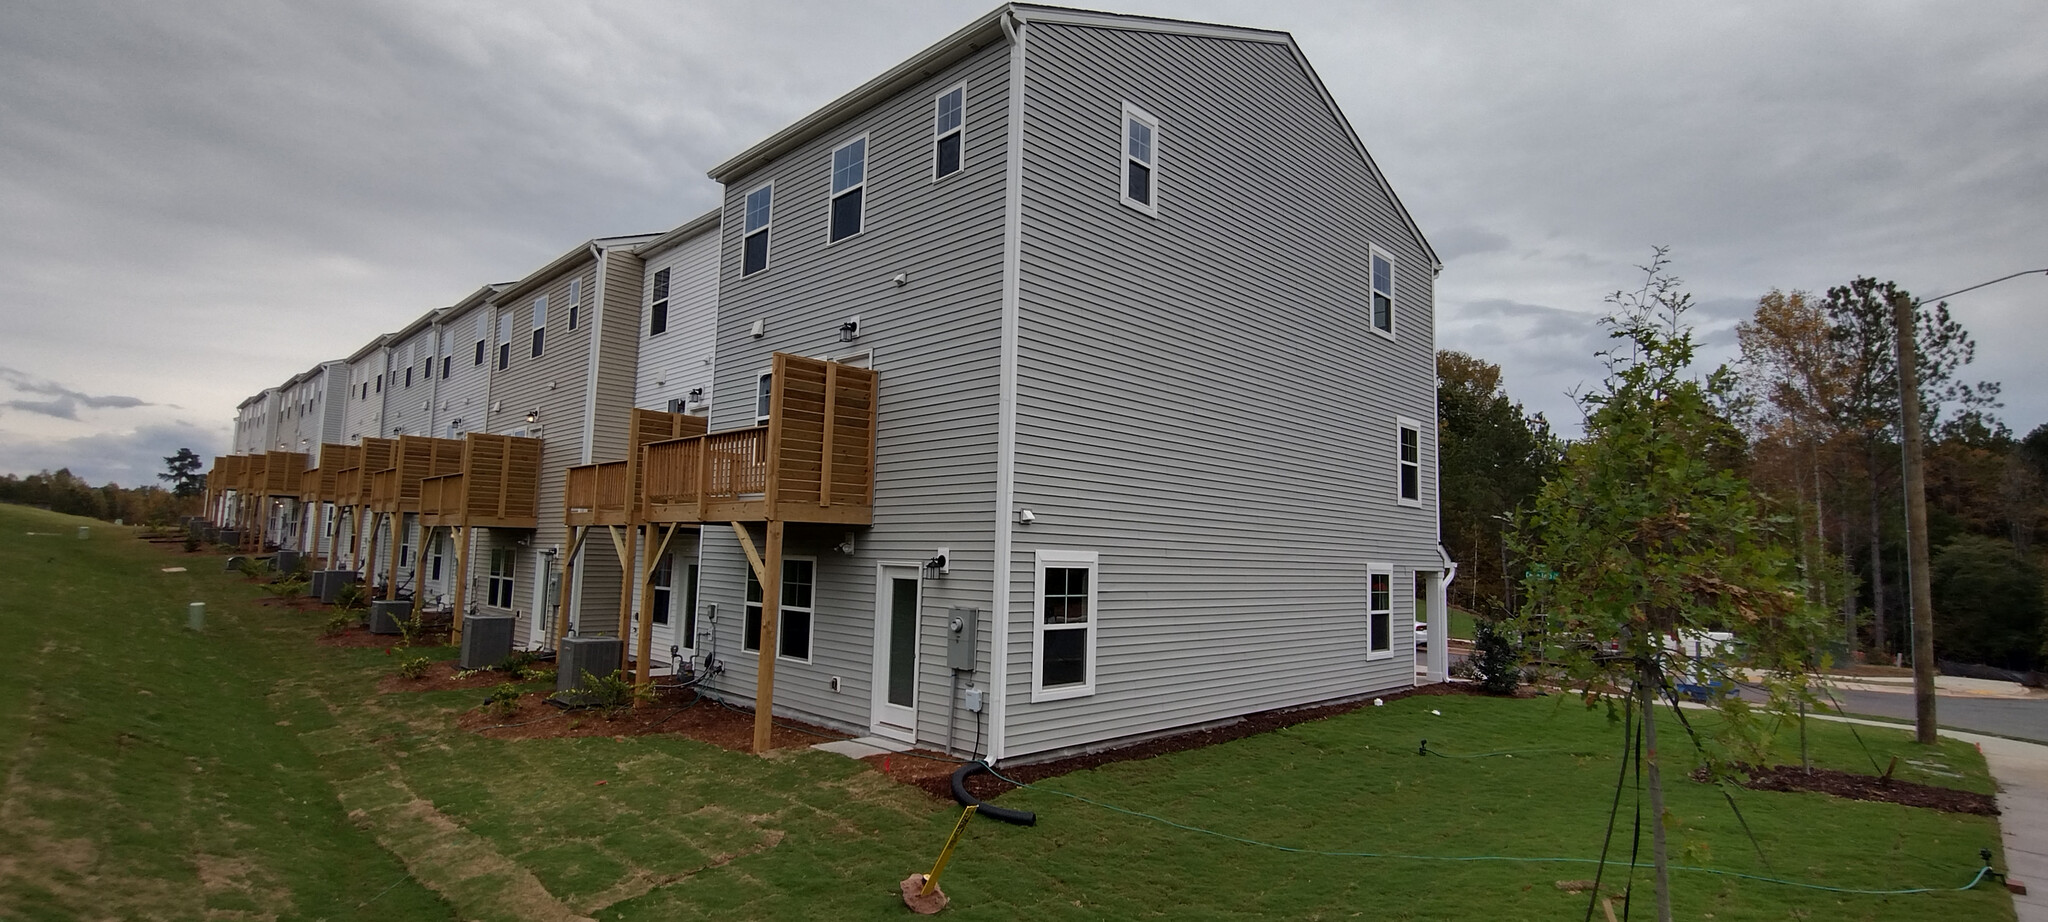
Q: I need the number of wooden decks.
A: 10